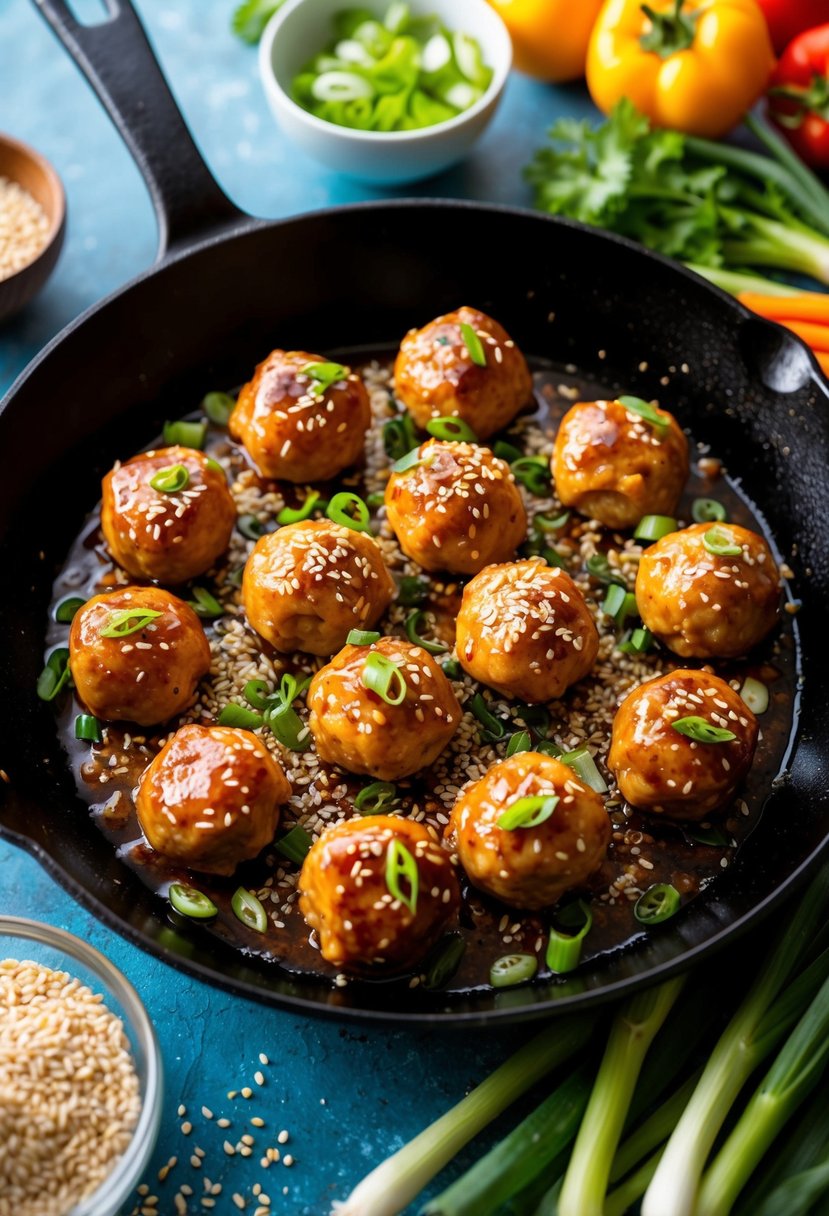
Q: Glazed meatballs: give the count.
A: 14